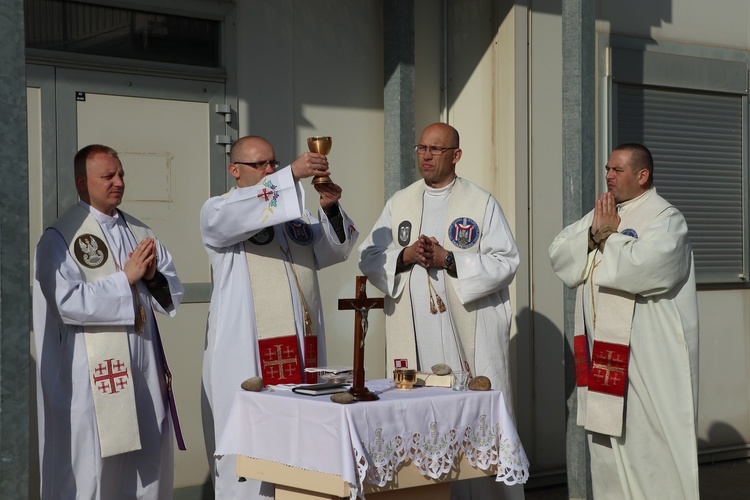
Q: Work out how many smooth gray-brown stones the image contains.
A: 4